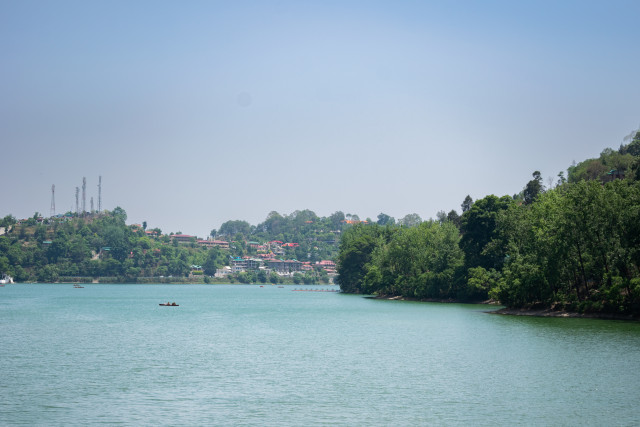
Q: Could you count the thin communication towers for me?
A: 5